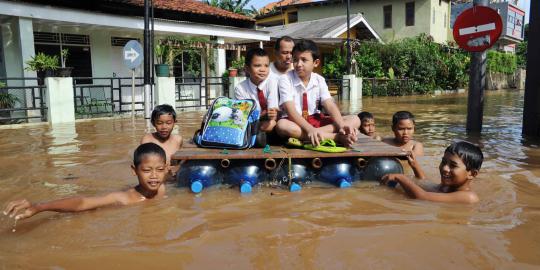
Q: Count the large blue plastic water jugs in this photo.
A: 5